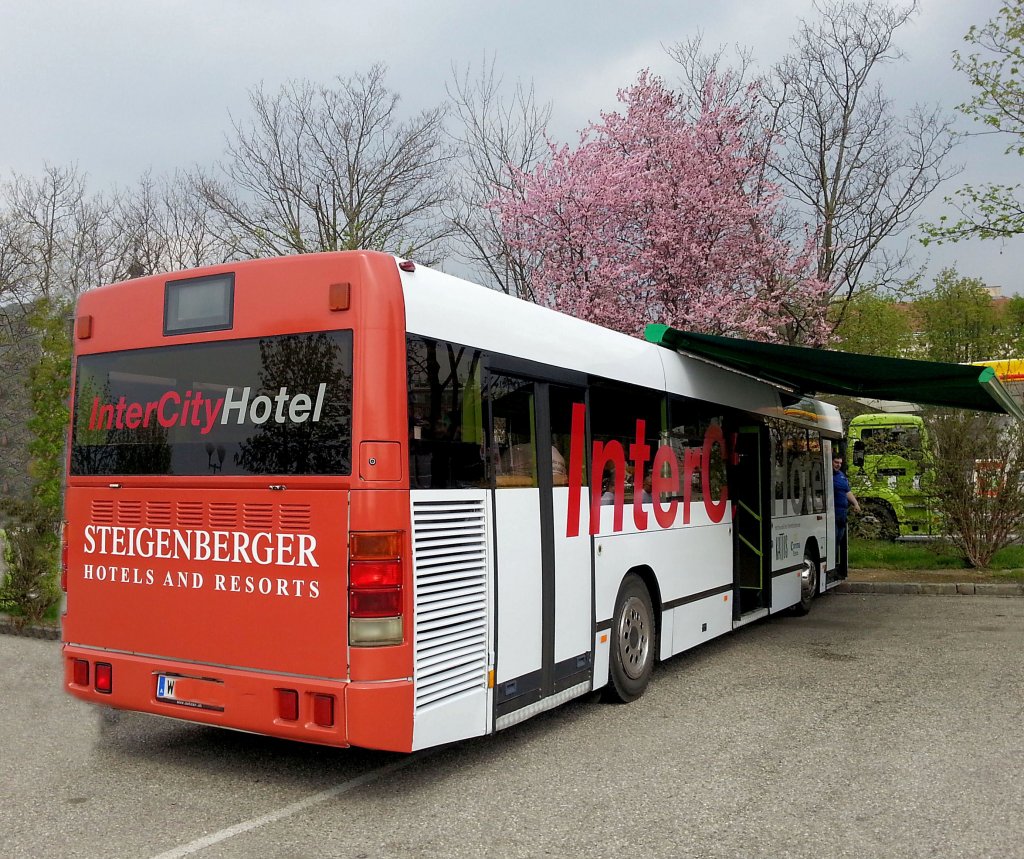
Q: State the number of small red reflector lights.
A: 4